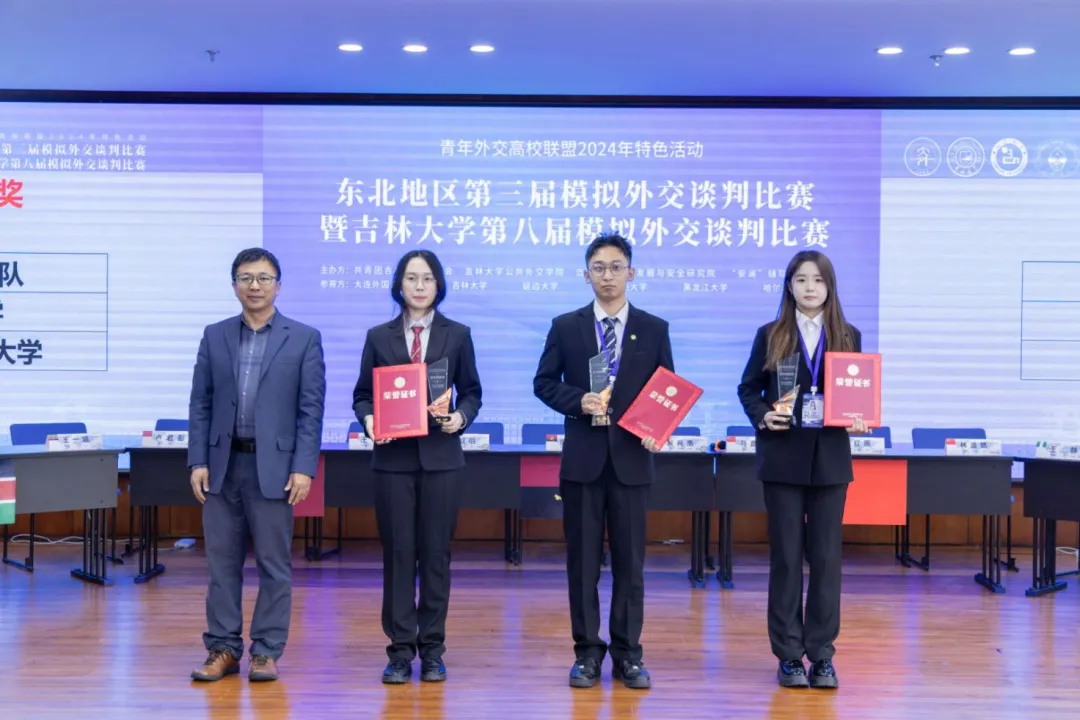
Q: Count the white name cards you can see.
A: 10